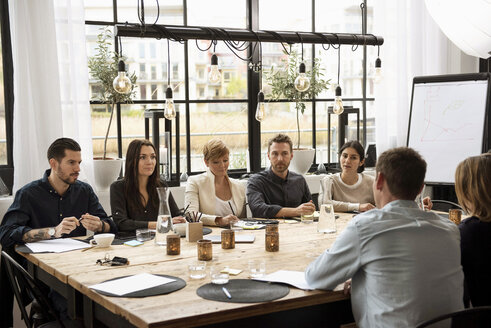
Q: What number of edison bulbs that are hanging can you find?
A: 7